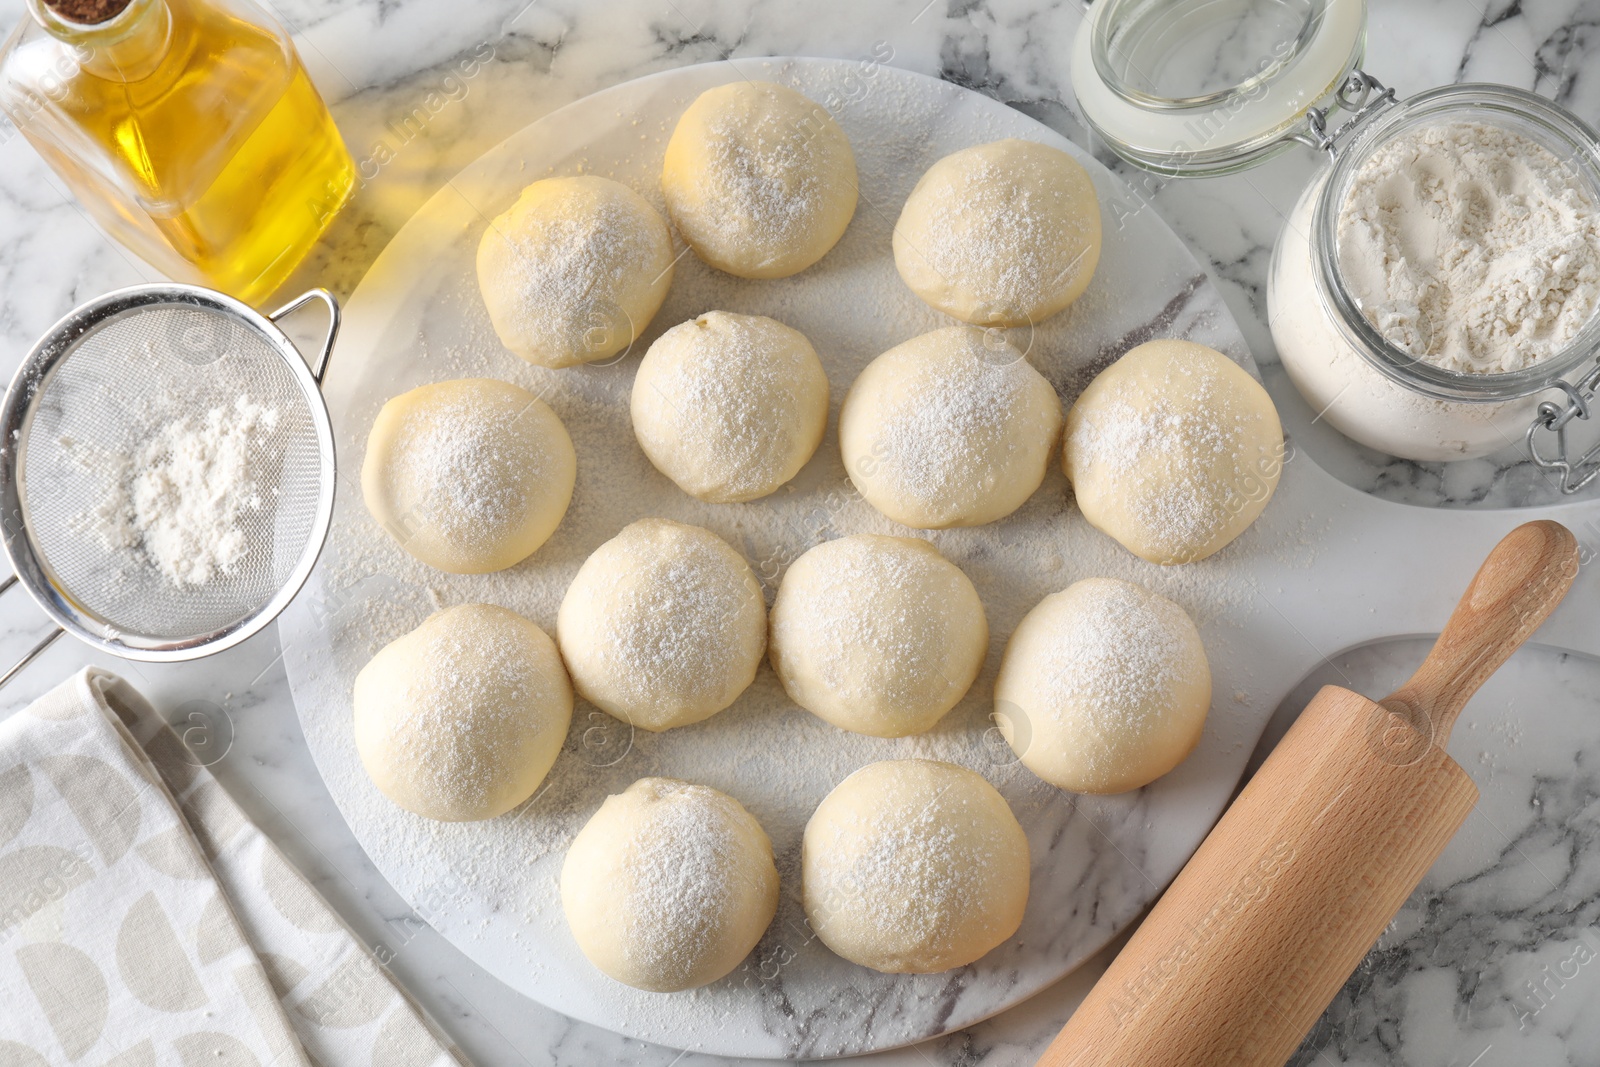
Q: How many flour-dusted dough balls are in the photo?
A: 13